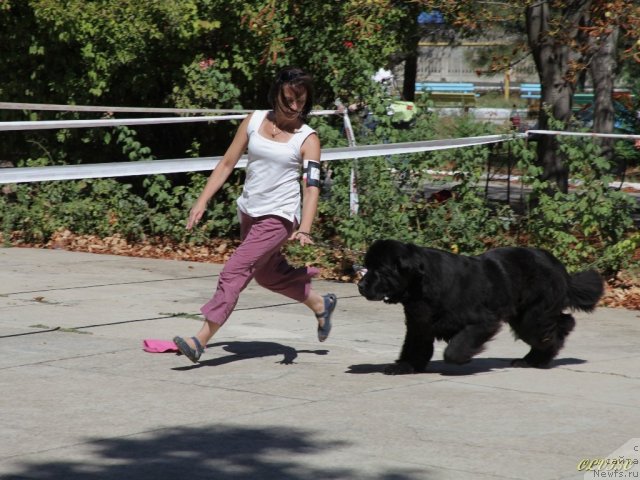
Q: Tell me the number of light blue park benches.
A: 2